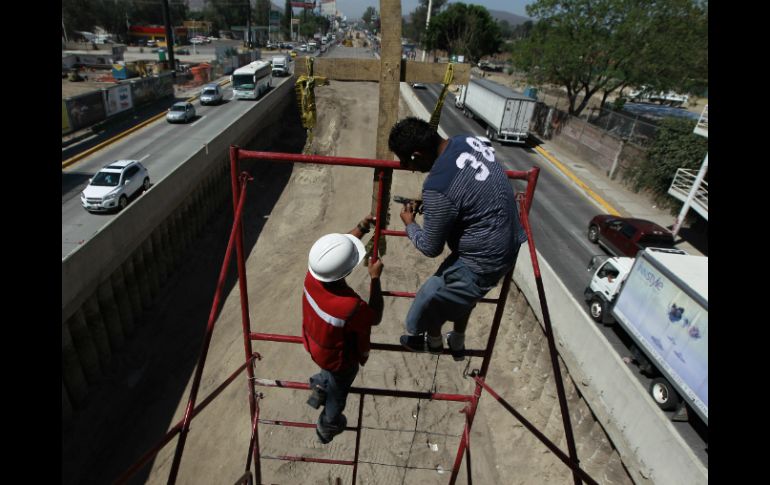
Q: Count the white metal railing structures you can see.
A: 2